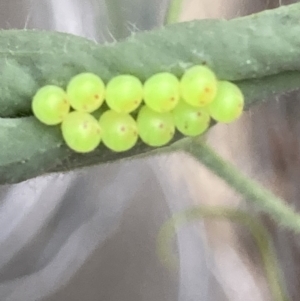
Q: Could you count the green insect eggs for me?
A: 10